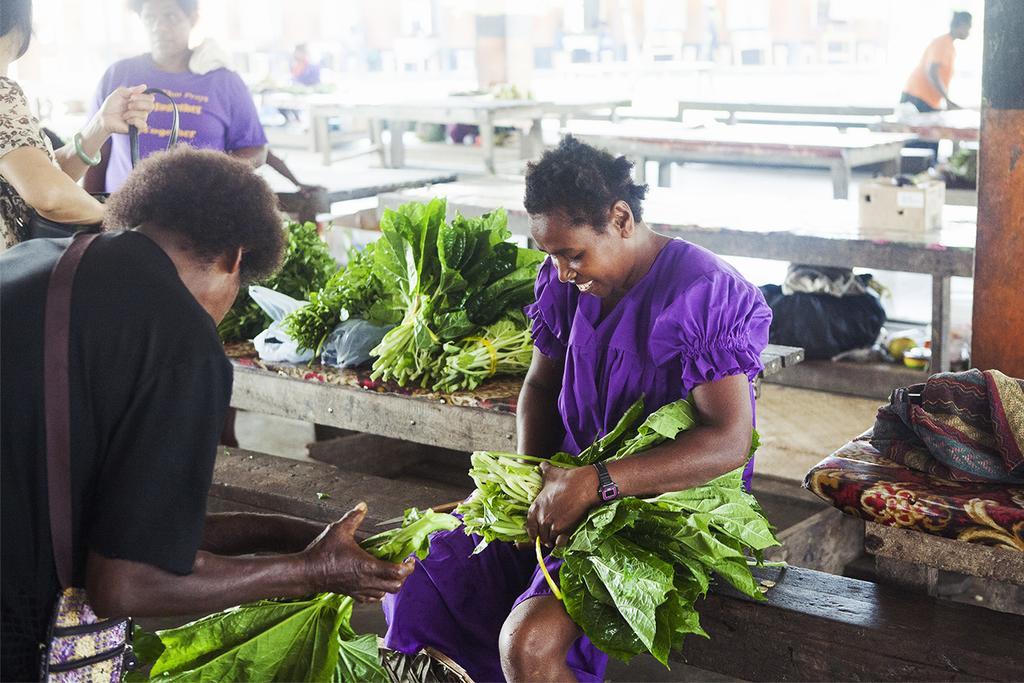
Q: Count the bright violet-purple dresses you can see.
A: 1